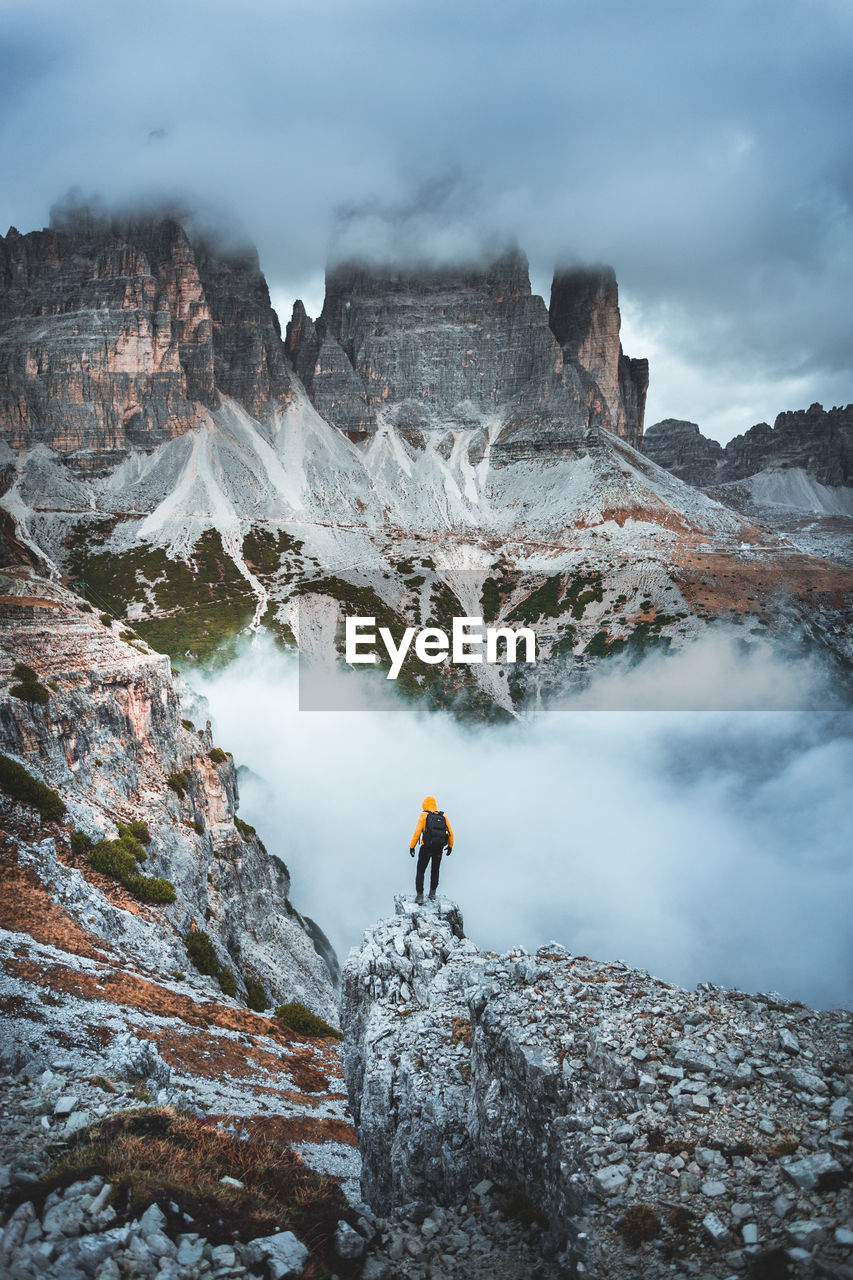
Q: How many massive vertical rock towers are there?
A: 3